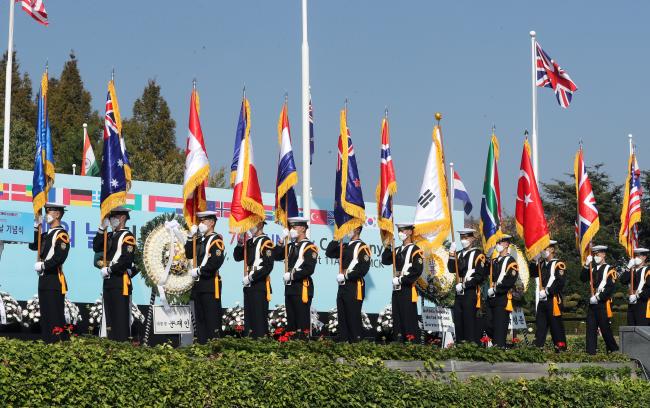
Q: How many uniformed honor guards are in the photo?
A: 12